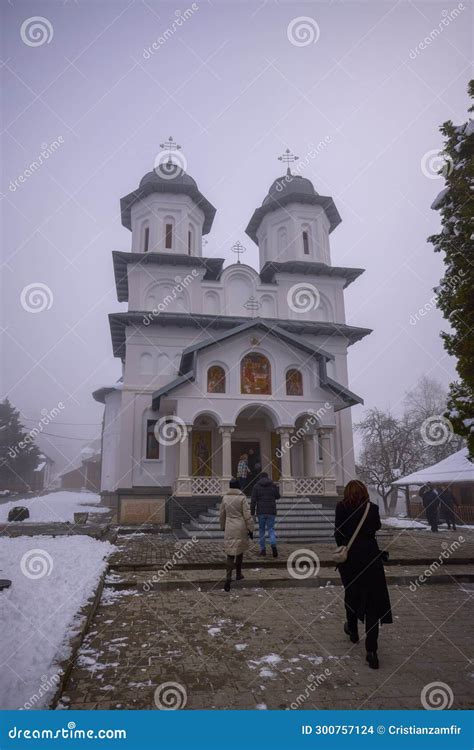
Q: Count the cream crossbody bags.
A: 1